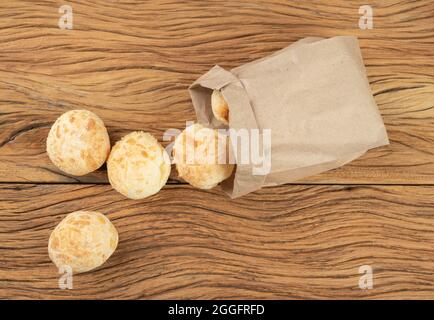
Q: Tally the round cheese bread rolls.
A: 5